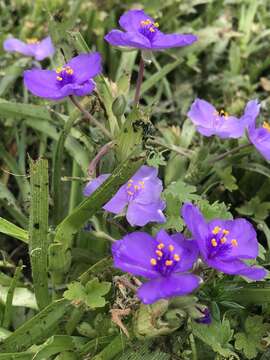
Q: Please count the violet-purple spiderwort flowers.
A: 8